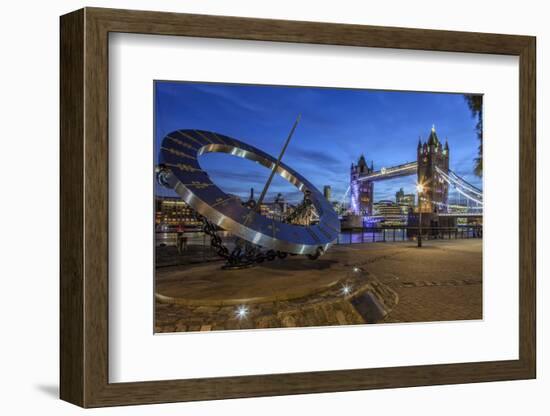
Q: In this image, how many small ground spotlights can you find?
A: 3